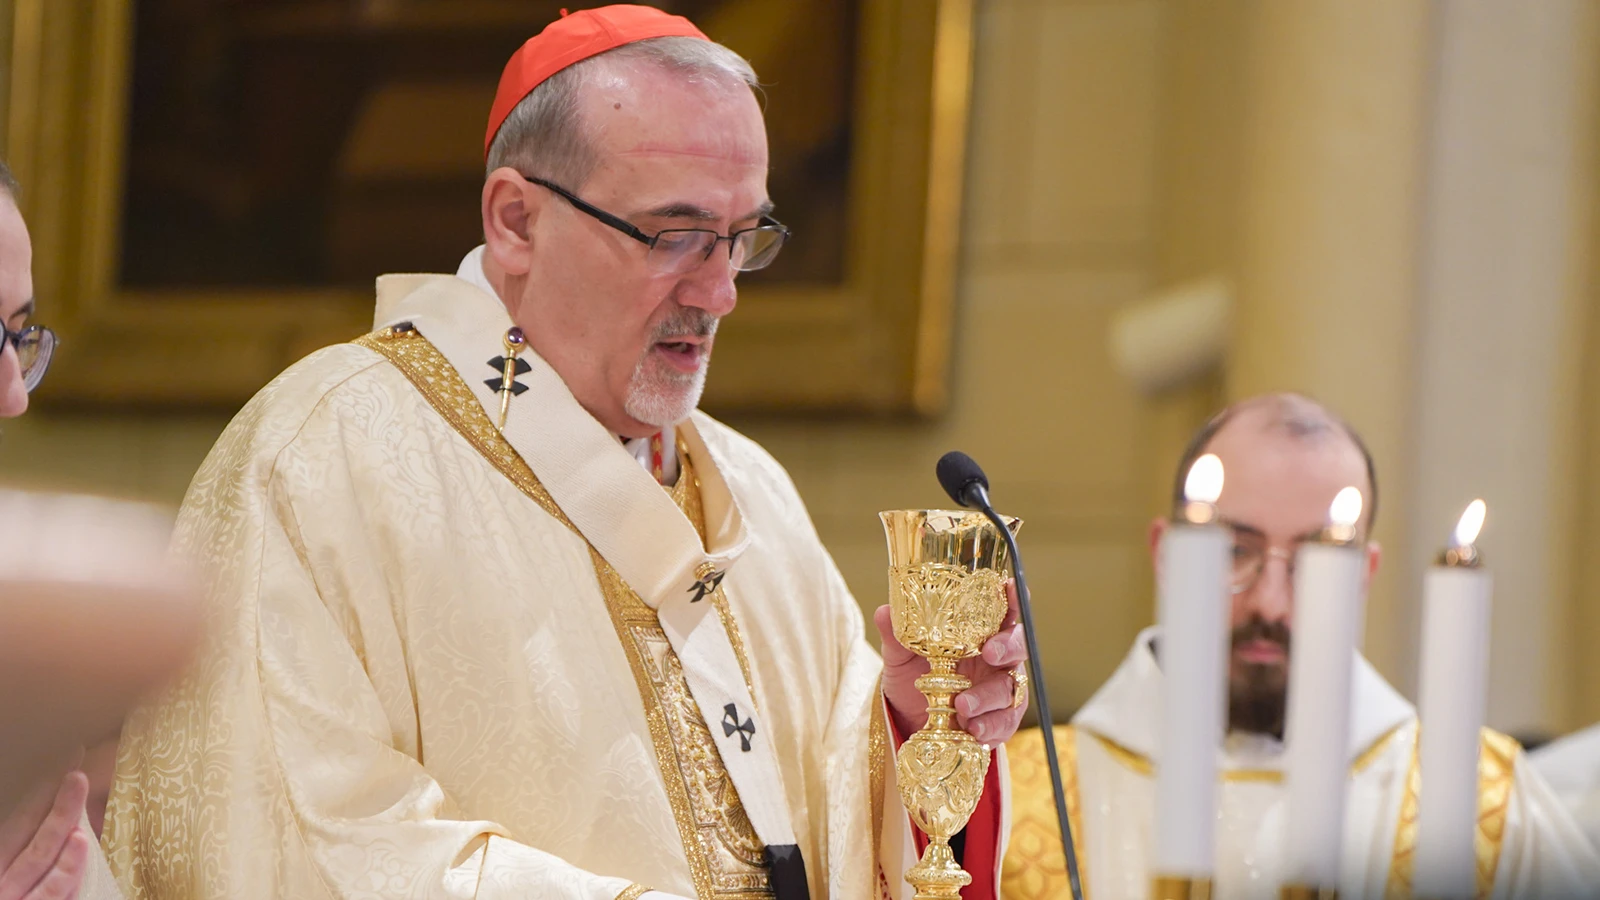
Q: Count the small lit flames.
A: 3